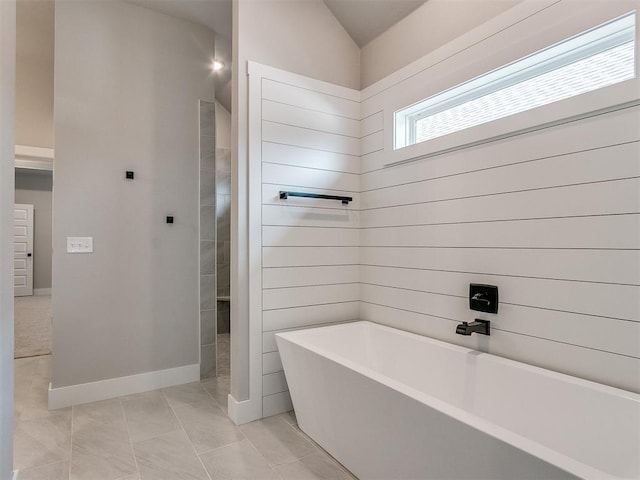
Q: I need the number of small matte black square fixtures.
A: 2